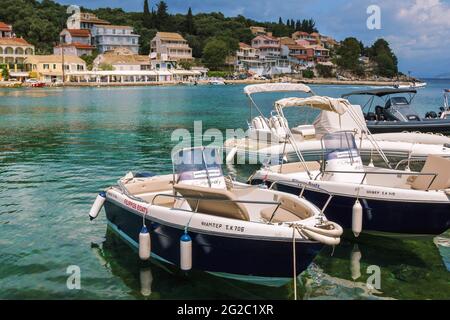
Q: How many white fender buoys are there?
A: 4